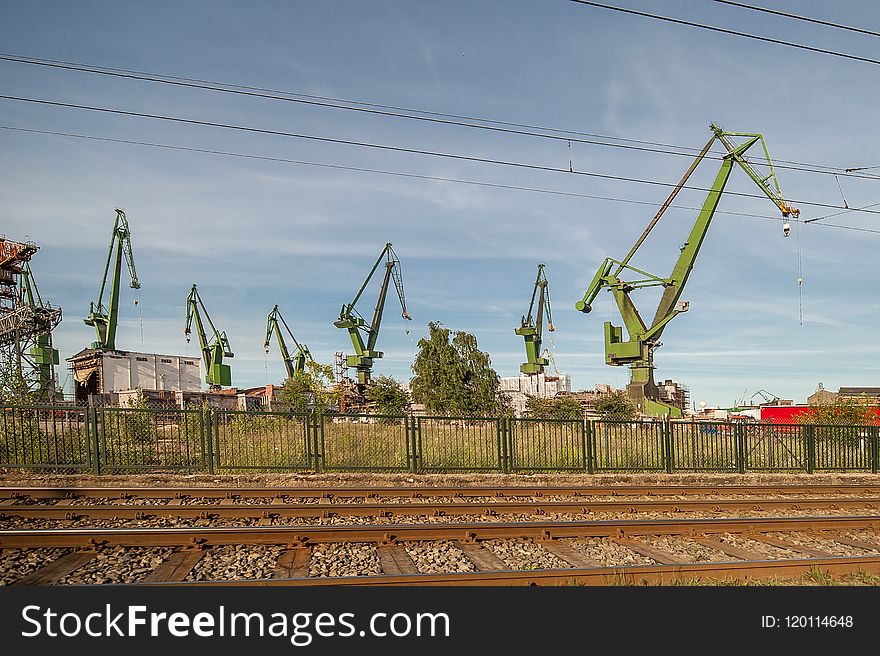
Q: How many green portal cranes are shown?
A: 7